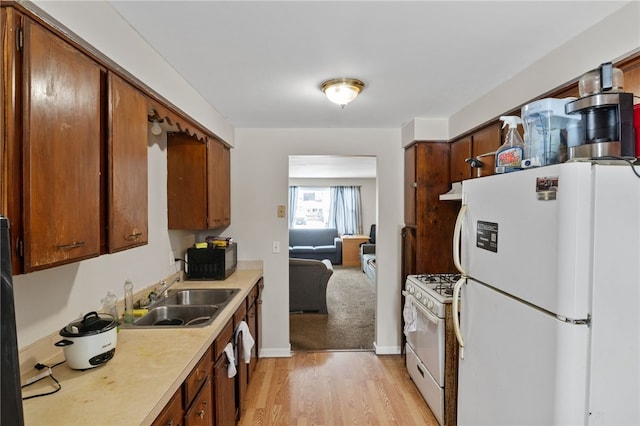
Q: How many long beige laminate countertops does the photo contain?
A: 1